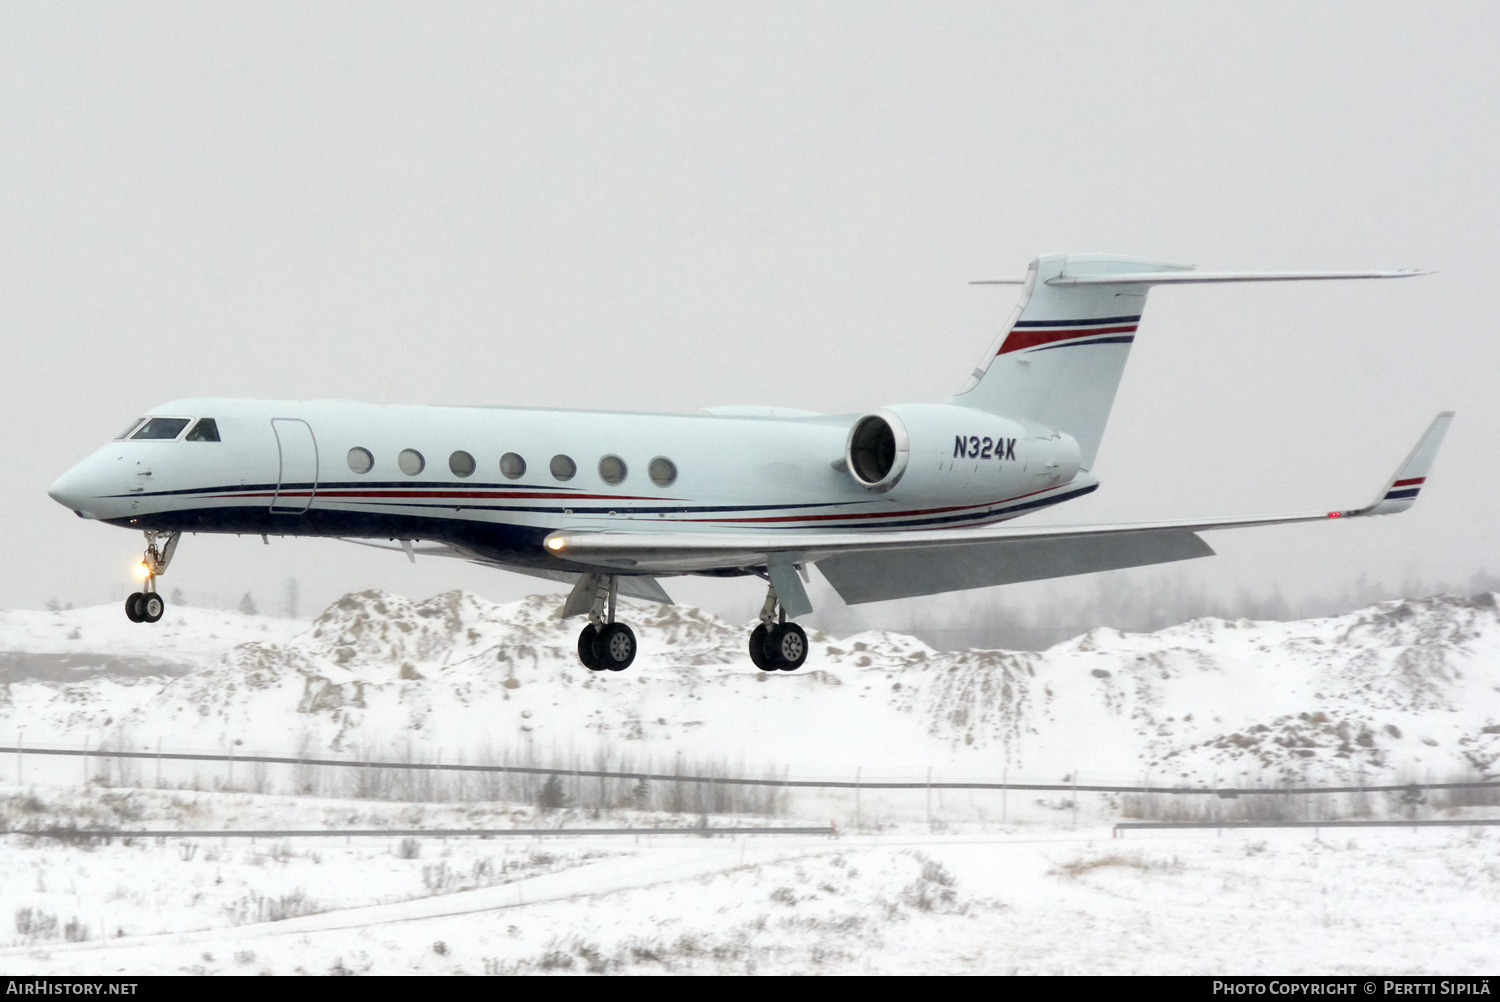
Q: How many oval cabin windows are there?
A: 7